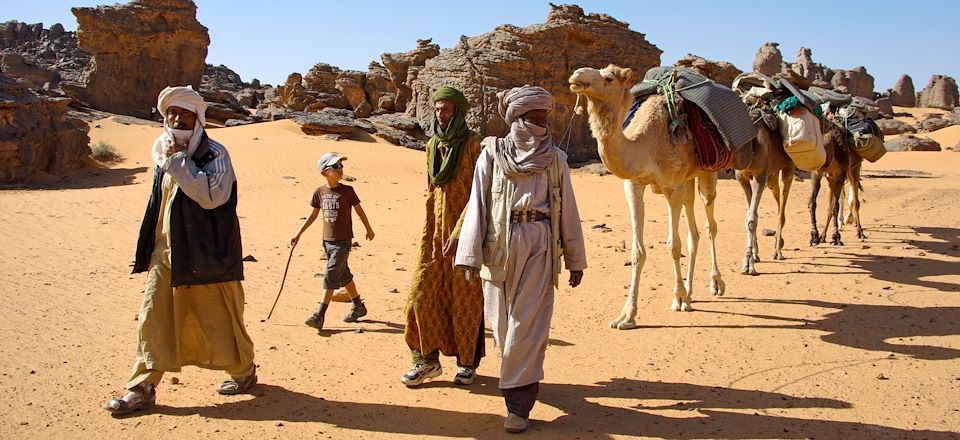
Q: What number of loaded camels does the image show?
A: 3